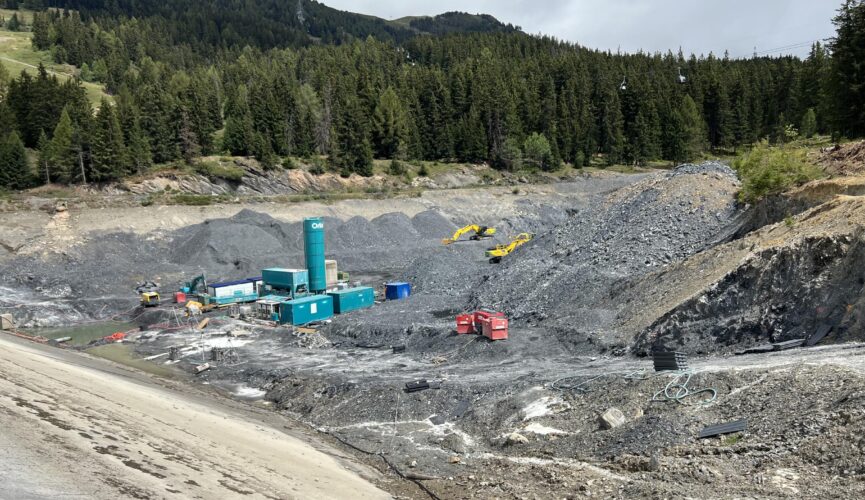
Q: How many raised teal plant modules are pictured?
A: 1